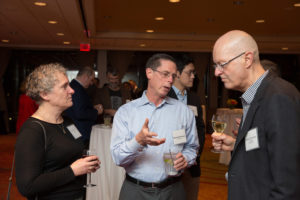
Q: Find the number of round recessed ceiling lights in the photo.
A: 12